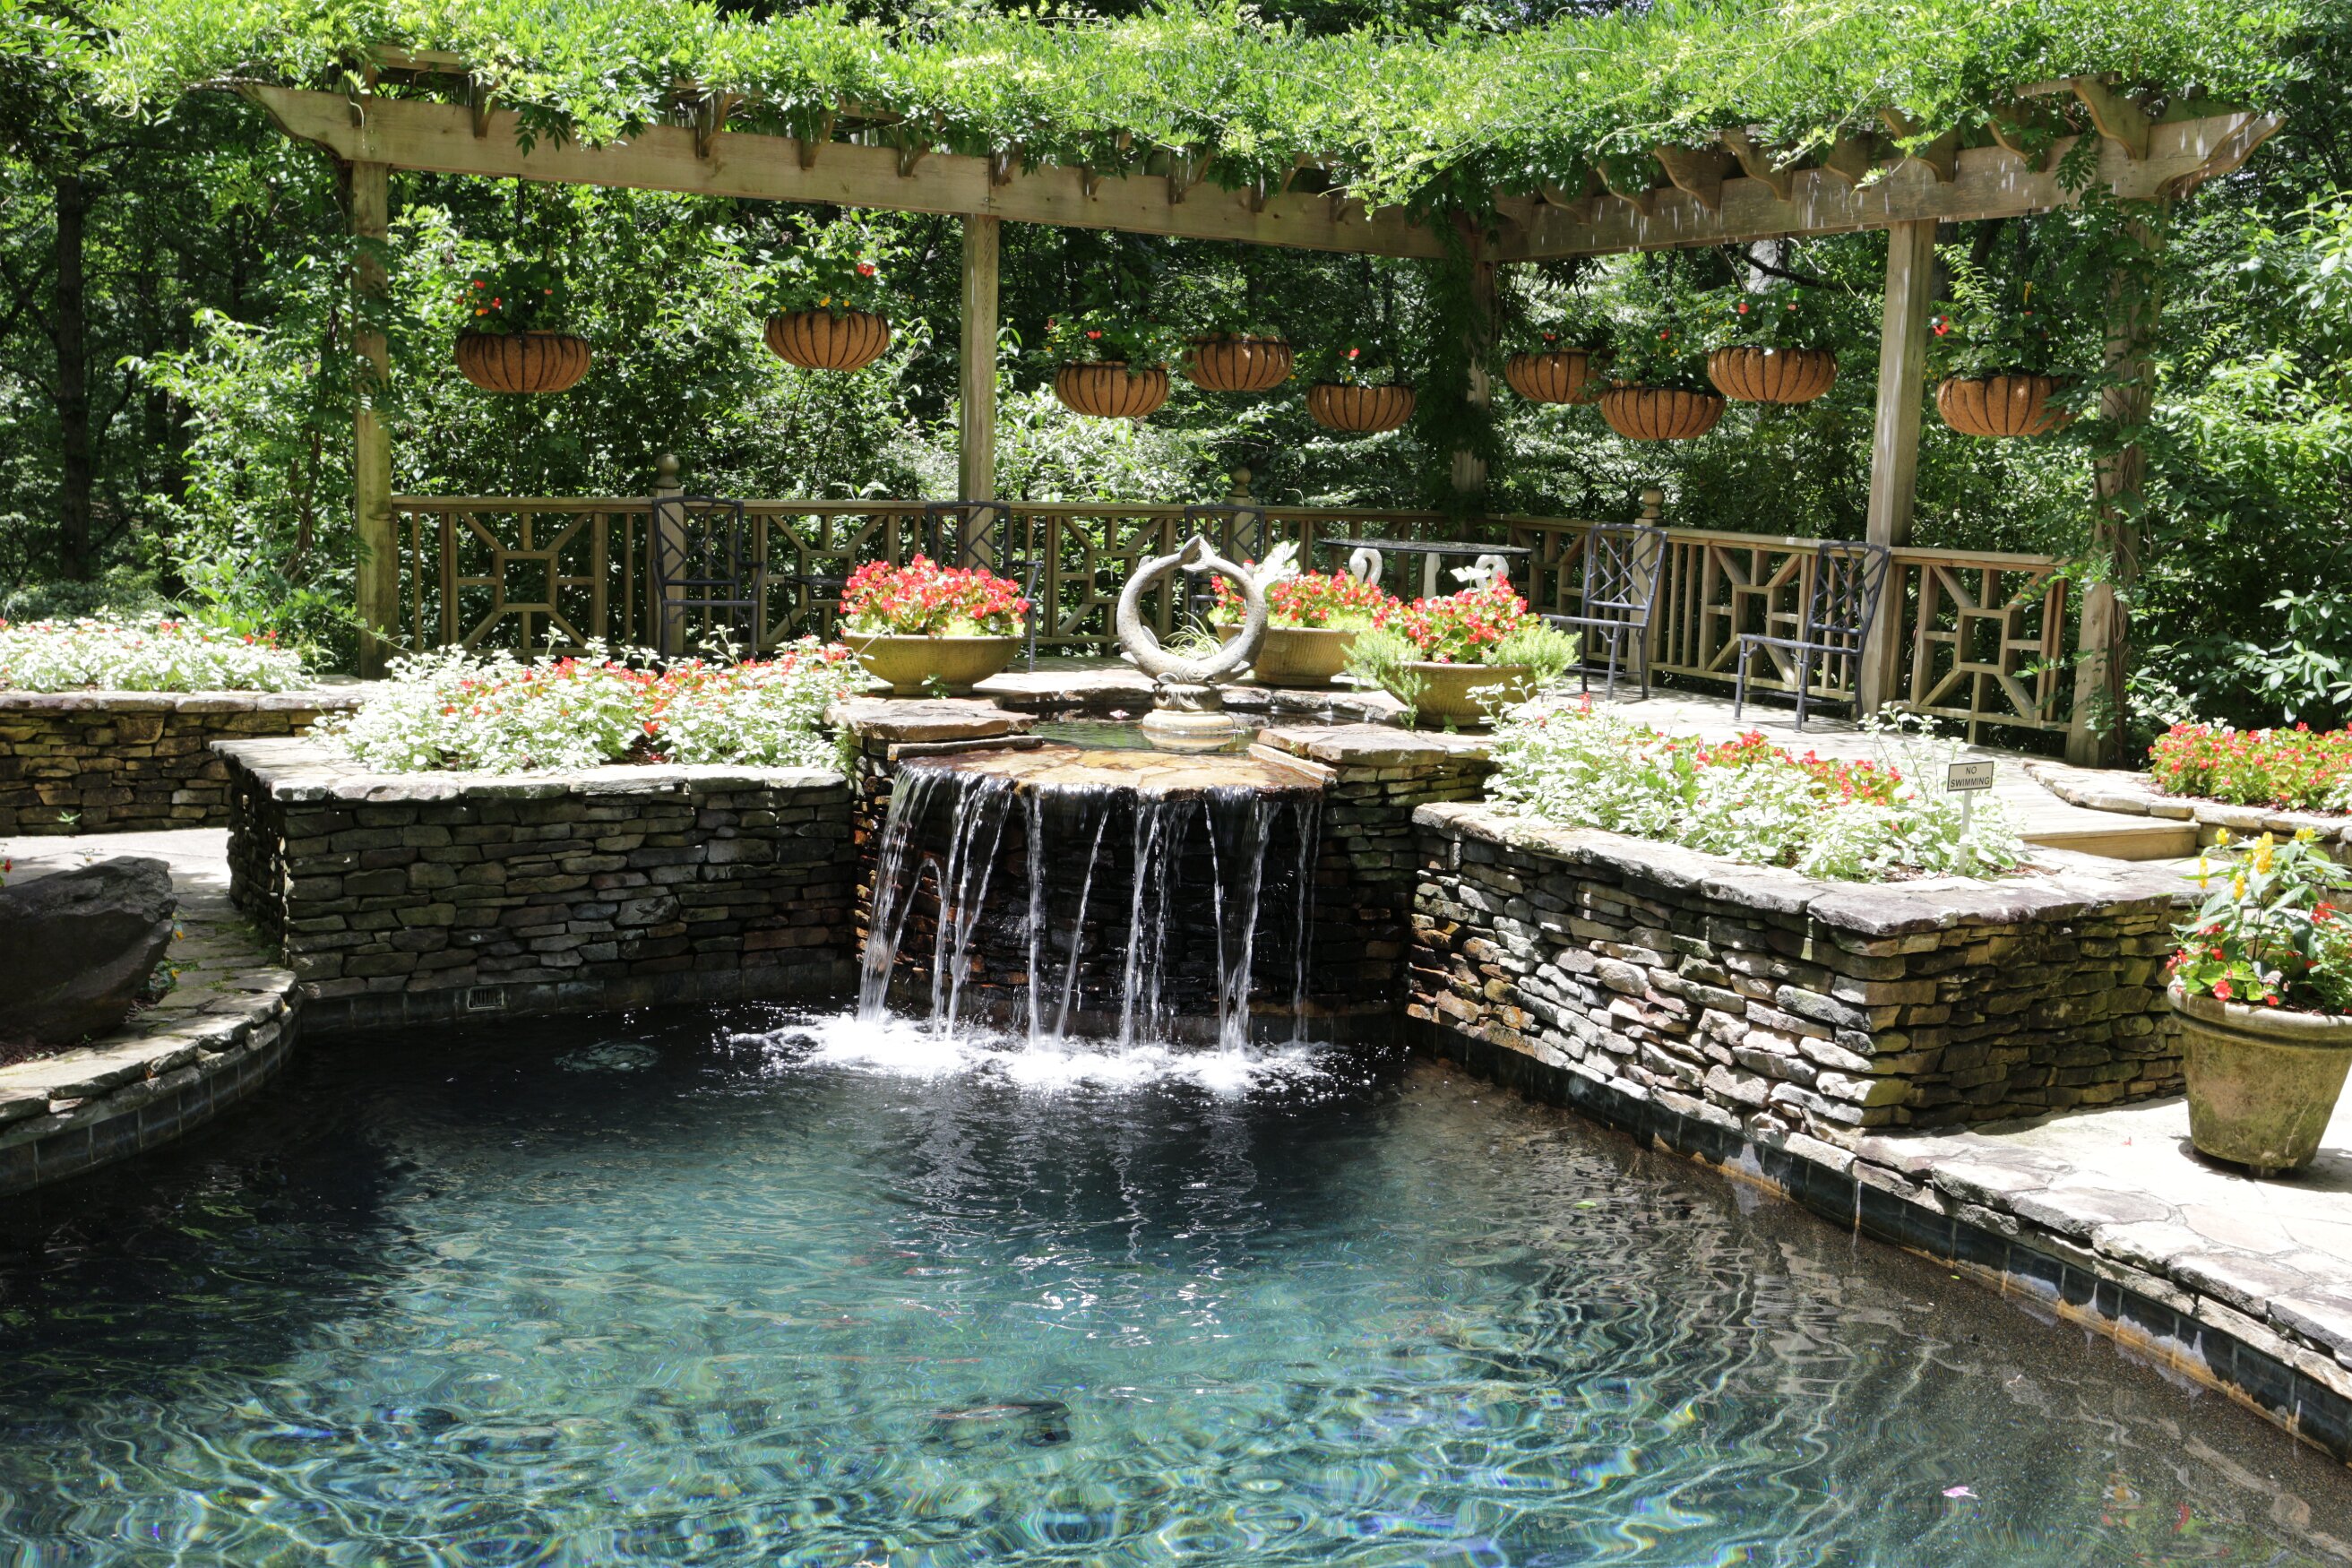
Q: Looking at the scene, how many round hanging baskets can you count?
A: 9